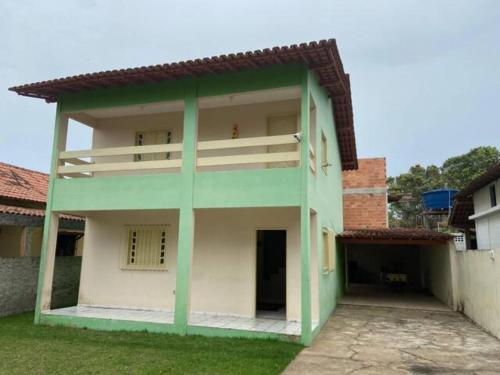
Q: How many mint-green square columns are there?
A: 3